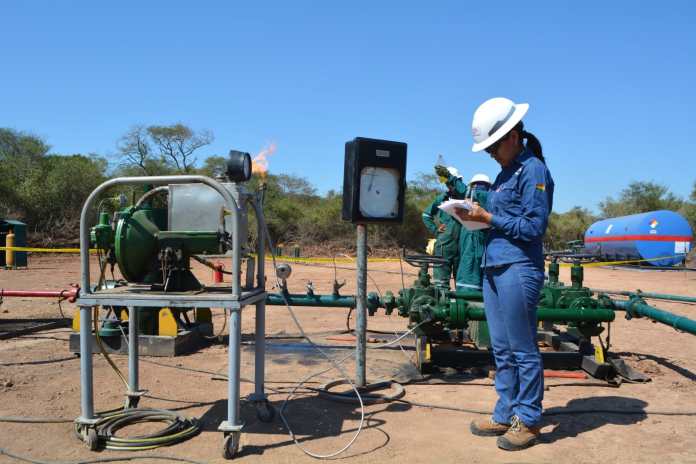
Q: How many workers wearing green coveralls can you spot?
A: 2